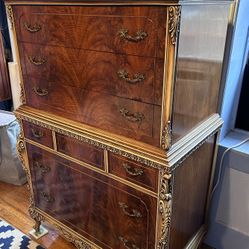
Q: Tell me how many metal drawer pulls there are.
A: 12